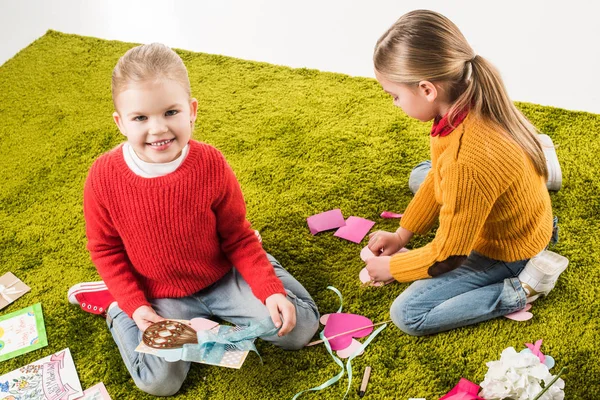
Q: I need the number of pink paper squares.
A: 2